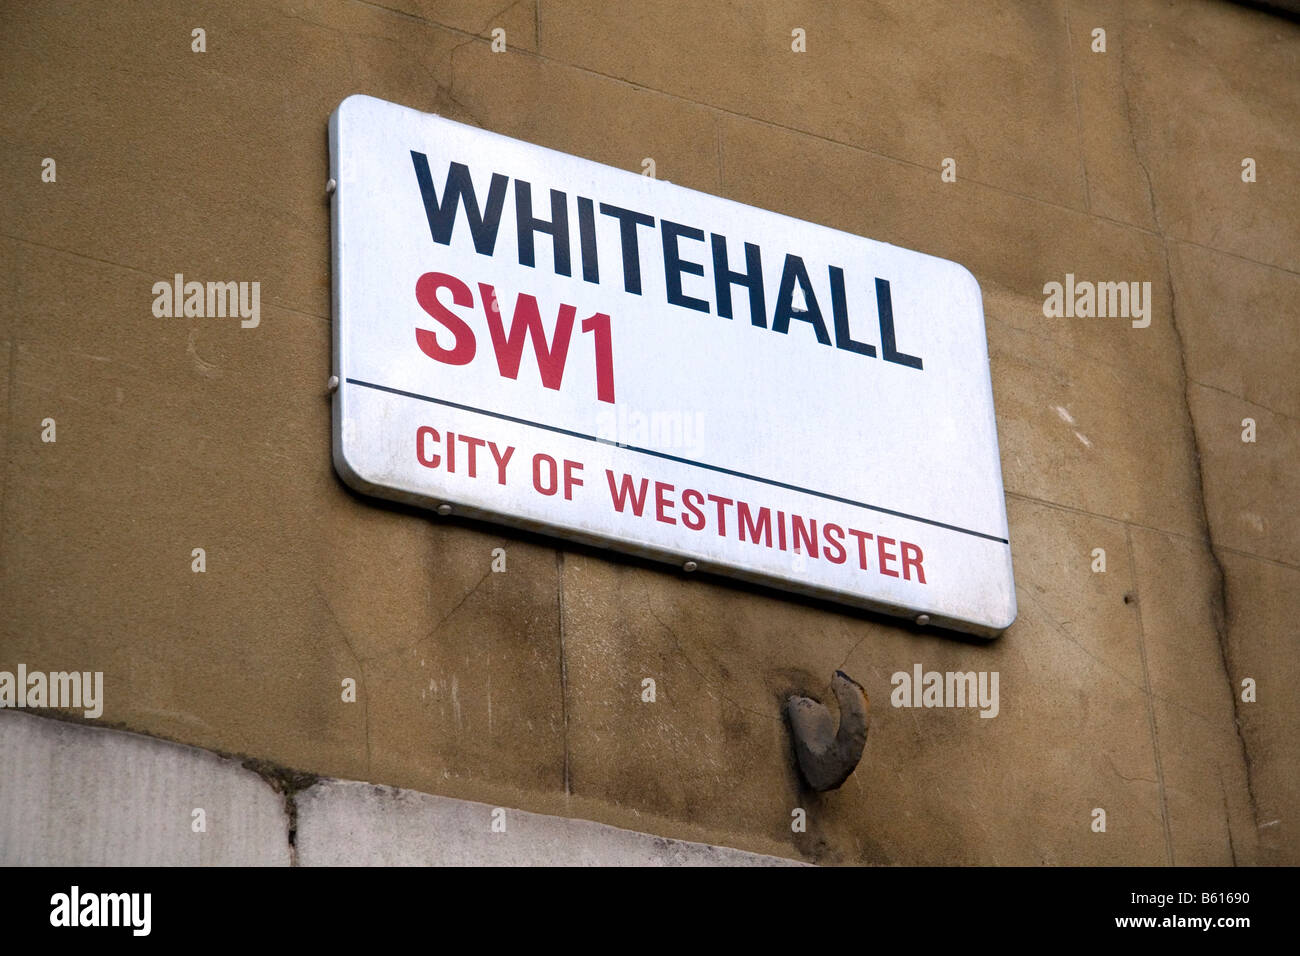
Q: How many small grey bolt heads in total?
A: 5